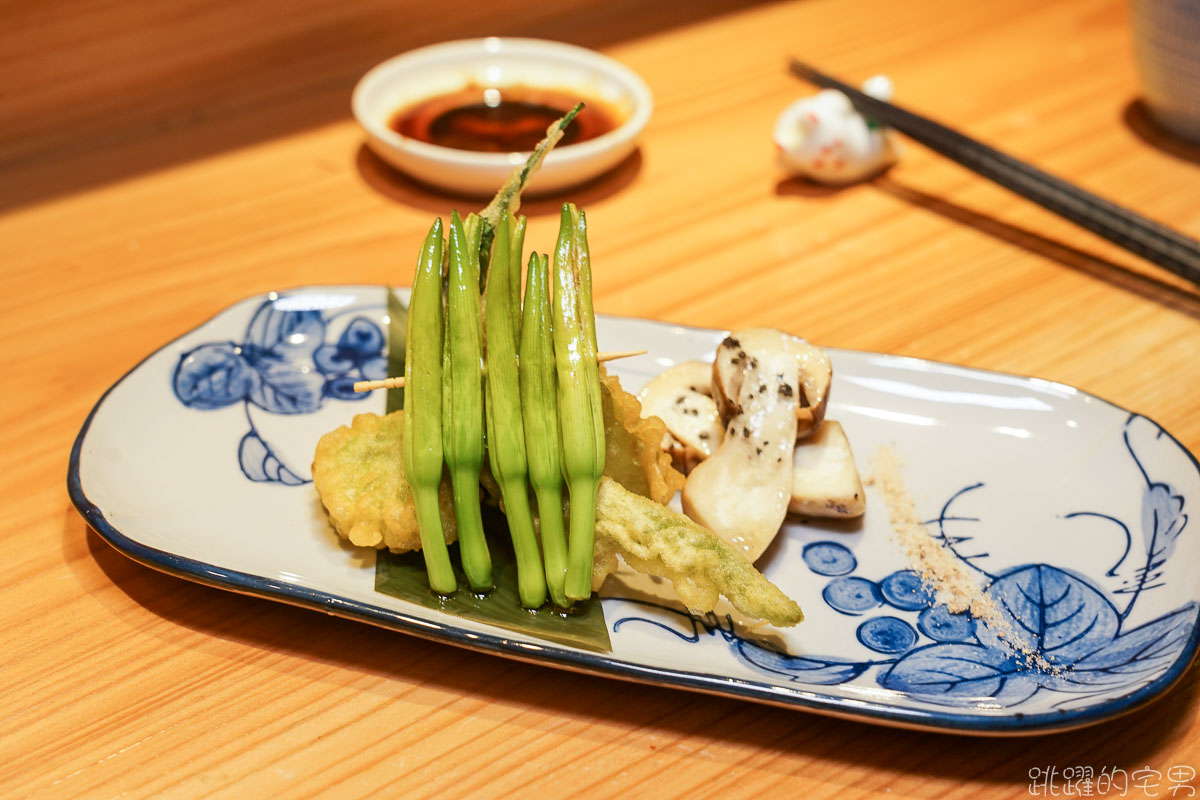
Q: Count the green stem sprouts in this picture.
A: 5